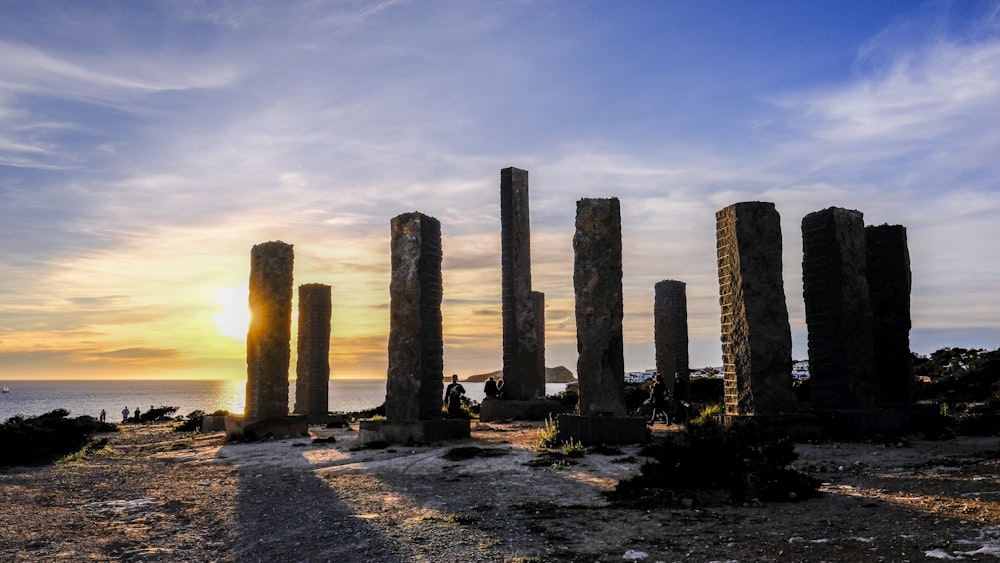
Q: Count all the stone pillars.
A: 10